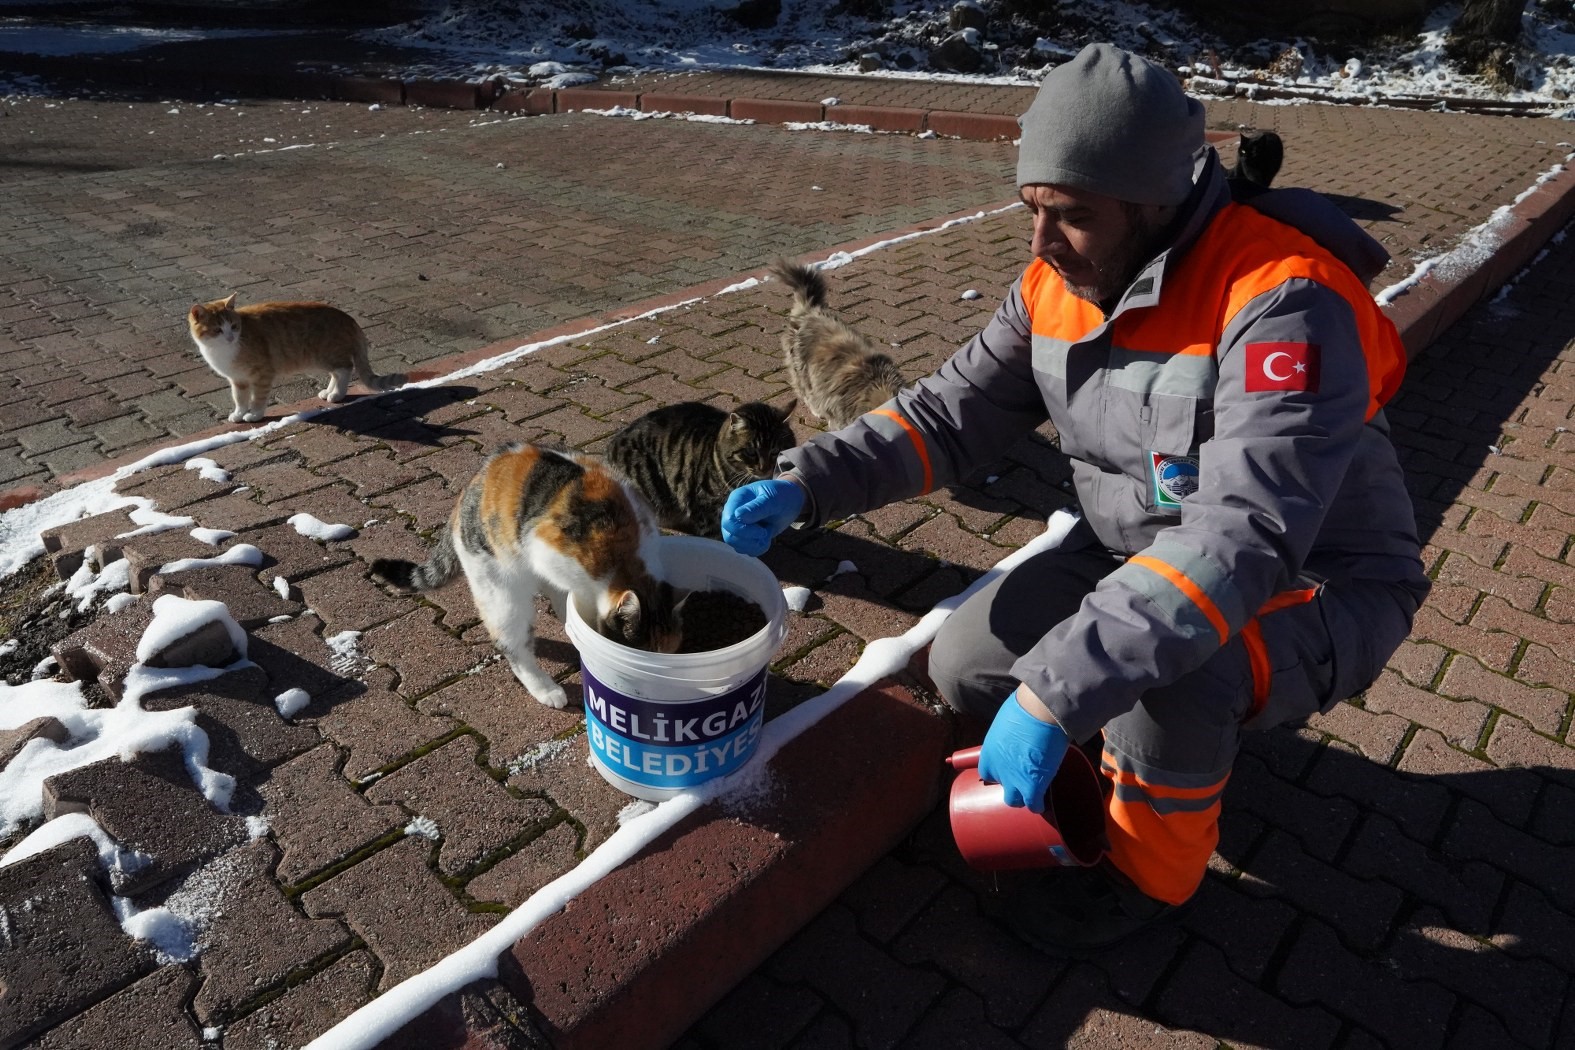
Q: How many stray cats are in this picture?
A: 5